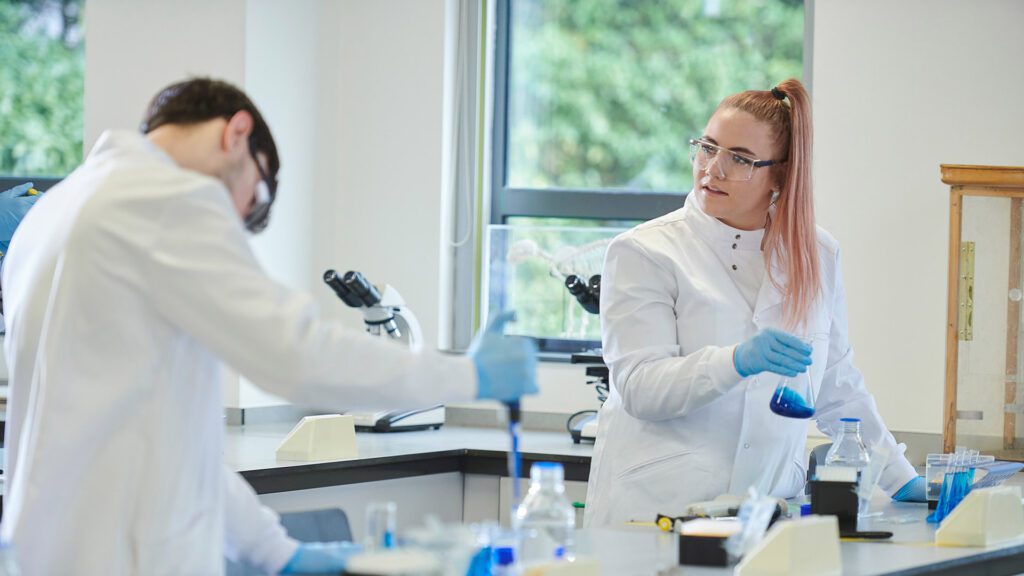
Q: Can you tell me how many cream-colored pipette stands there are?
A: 3